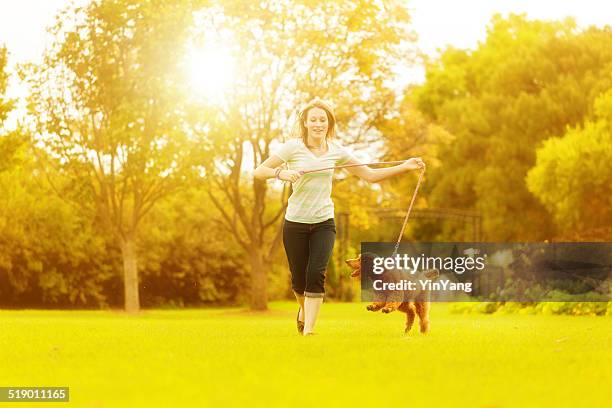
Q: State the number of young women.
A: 1